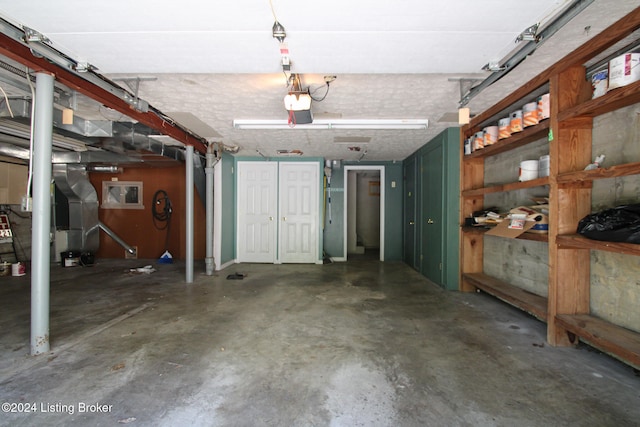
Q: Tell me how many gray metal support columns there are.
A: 2